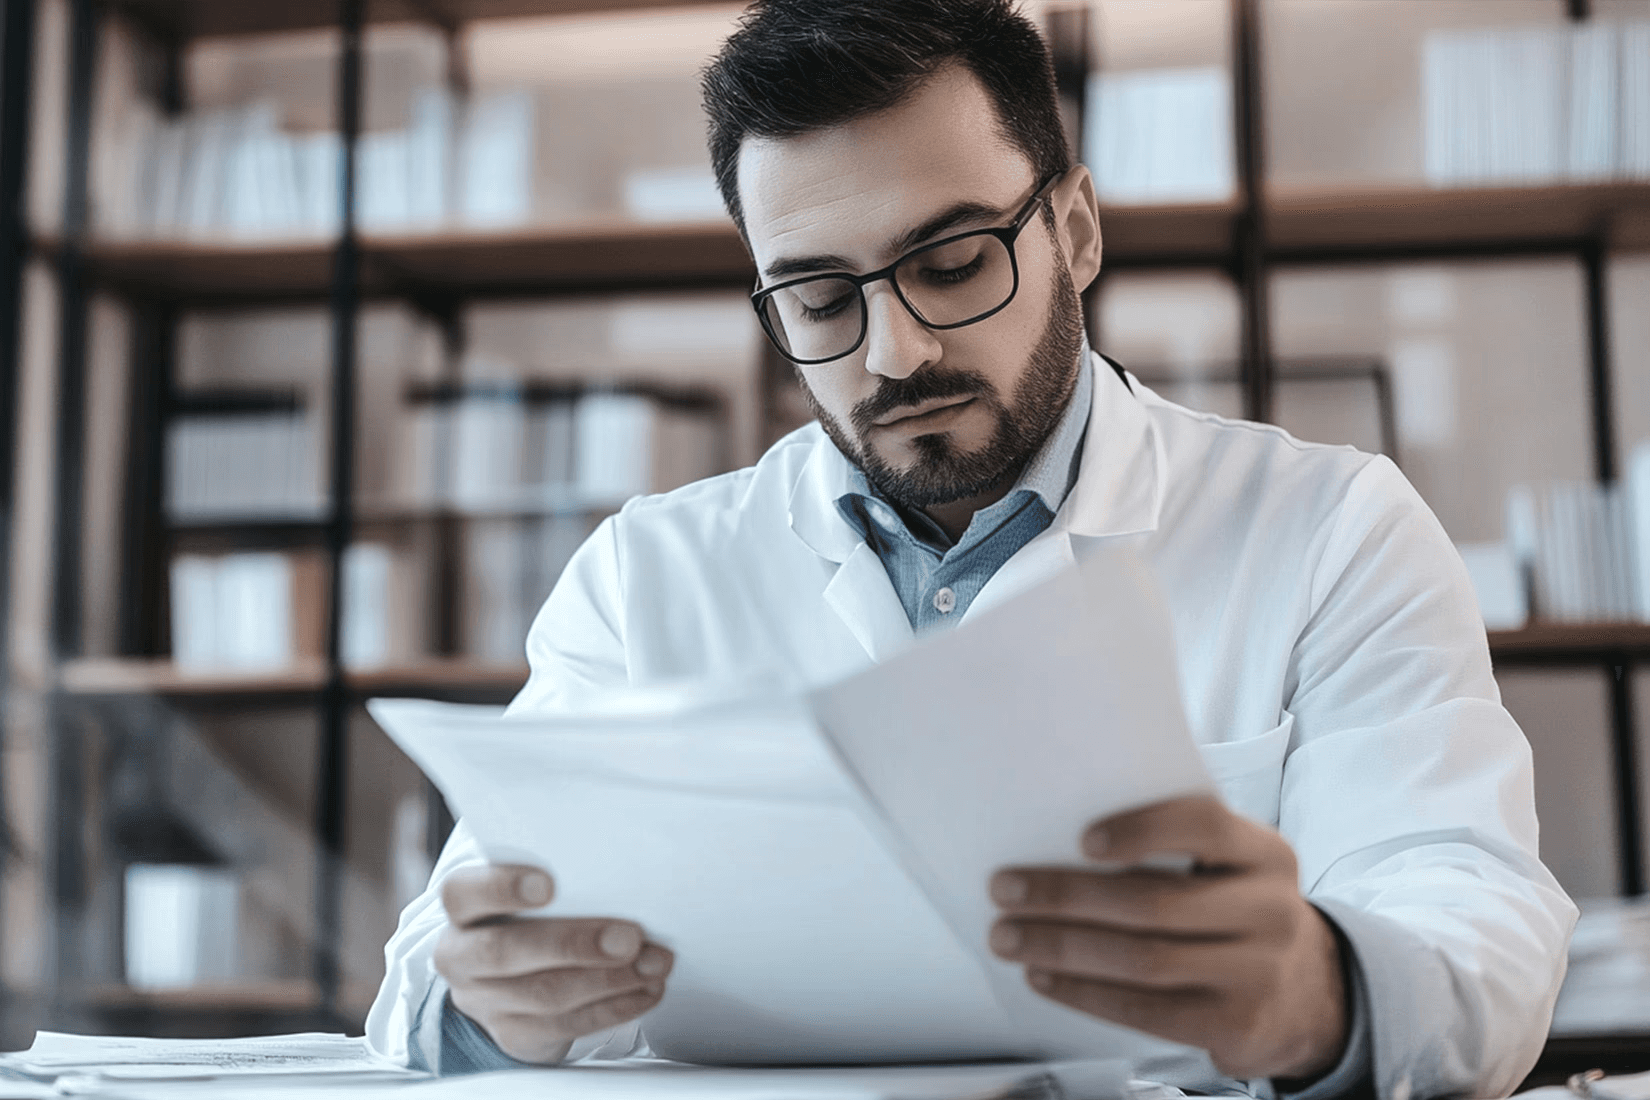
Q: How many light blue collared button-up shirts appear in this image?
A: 1